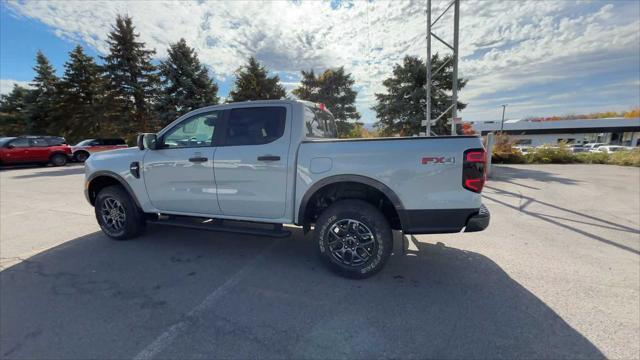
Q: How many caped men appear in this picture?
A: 0